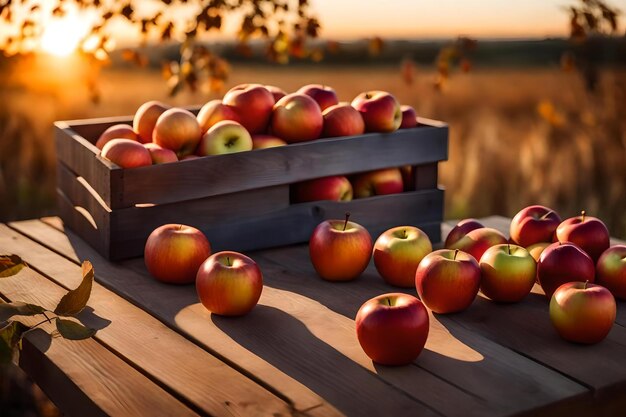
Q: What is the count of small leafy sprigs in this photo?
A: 1